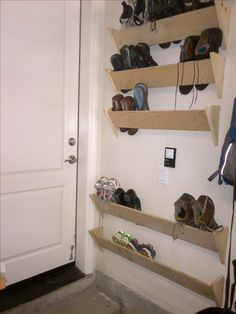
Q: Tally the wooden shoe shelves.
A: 5